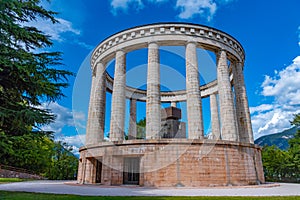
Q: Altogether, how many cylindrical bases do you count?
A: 1